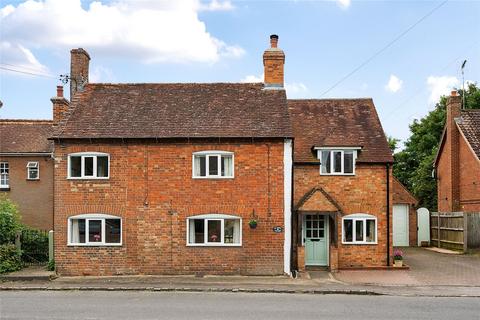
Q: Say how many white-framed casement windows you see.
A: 6